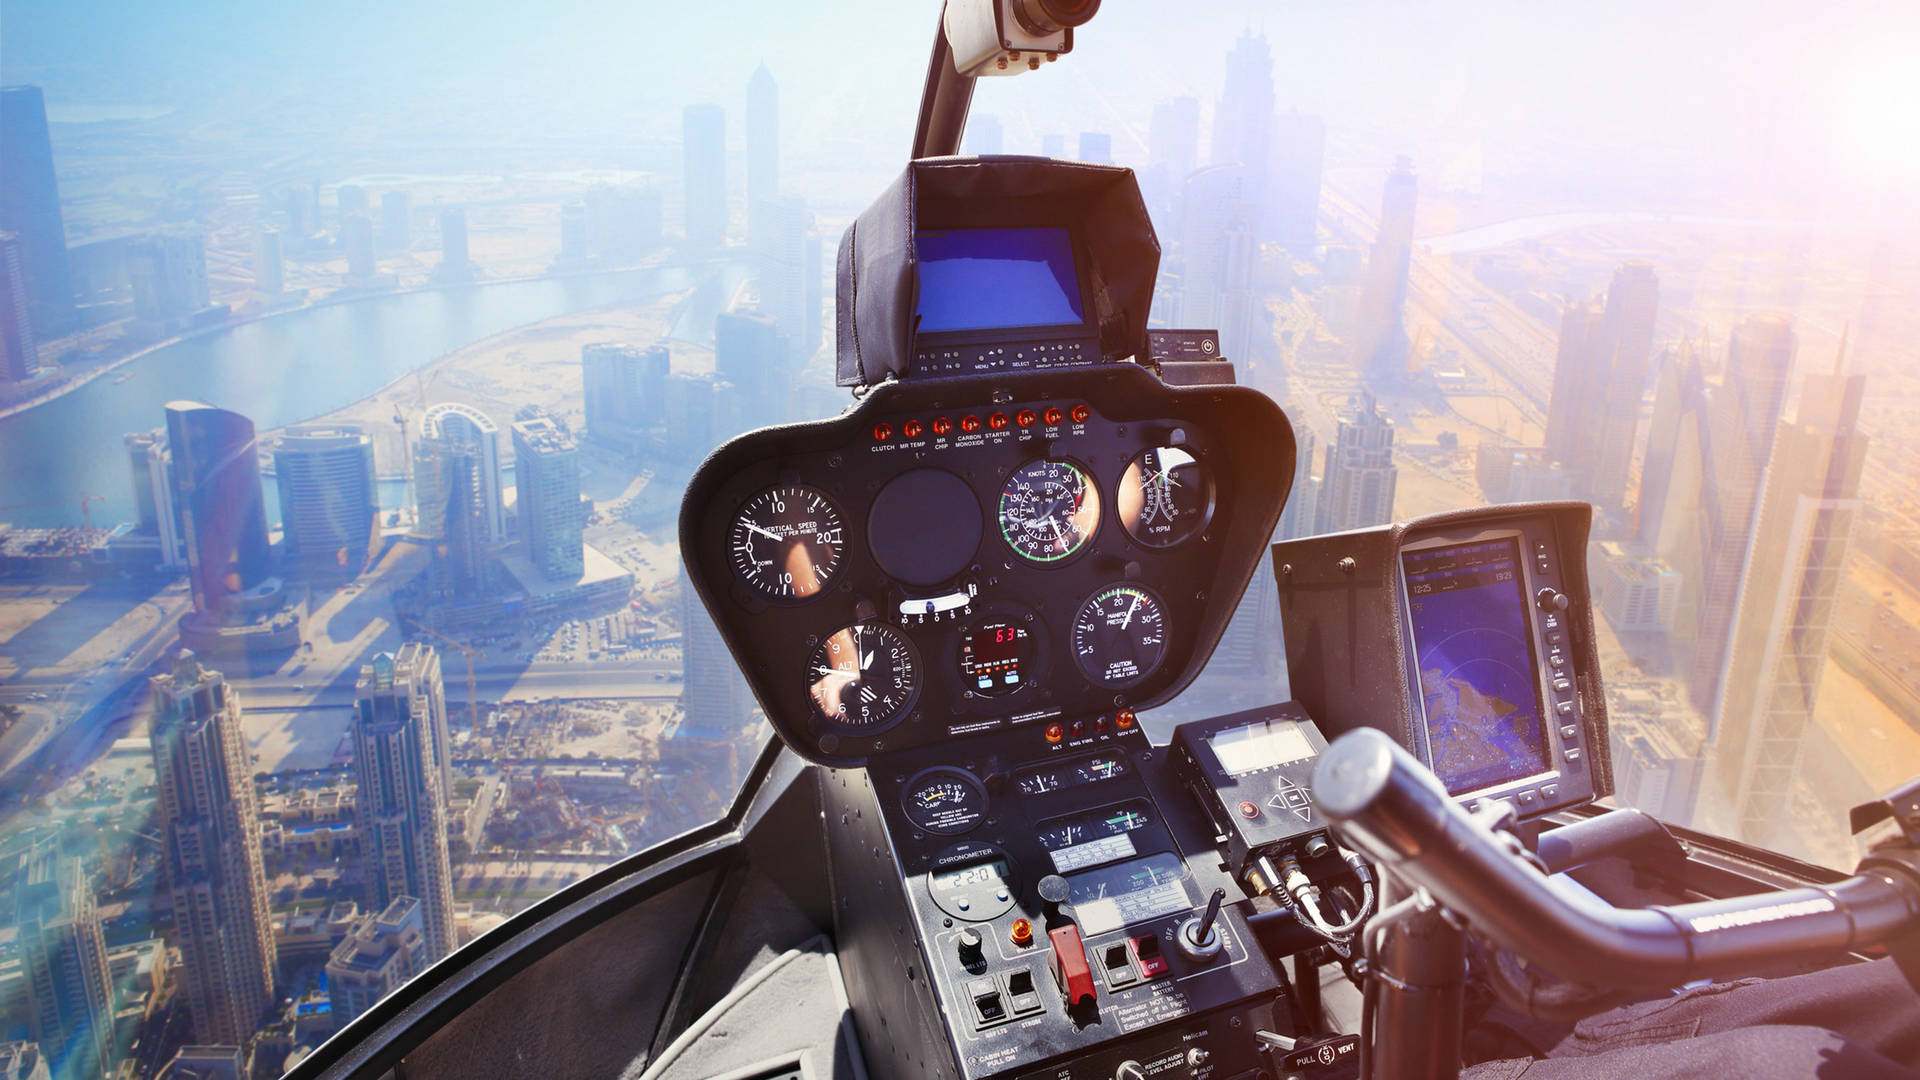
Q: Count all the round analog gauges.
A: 6